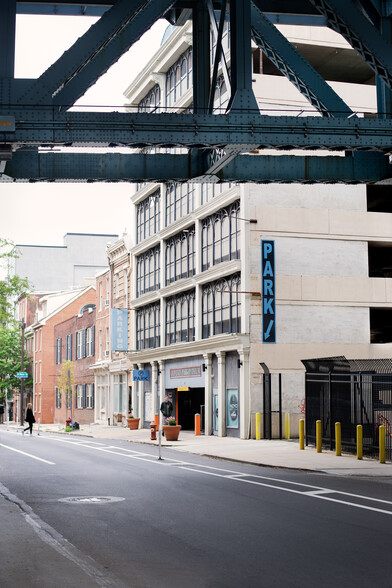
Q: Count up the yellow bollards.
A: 7